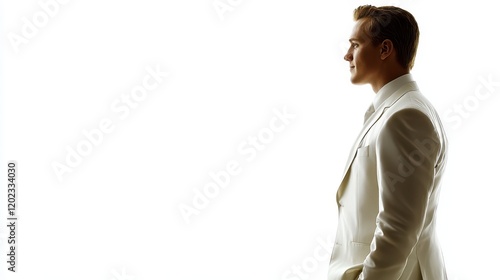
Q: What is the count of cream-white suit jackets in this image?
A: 1